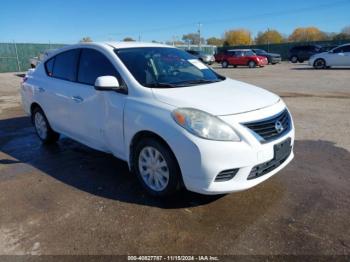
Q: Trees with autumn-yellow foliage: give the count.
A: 3